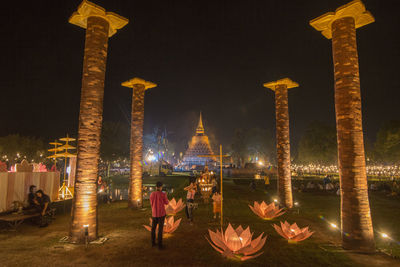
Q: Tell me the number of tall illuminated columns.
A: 4